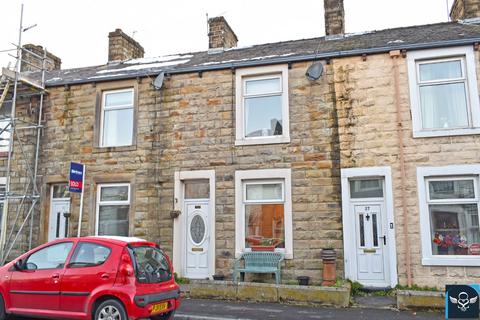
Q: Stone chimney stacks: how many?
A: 5